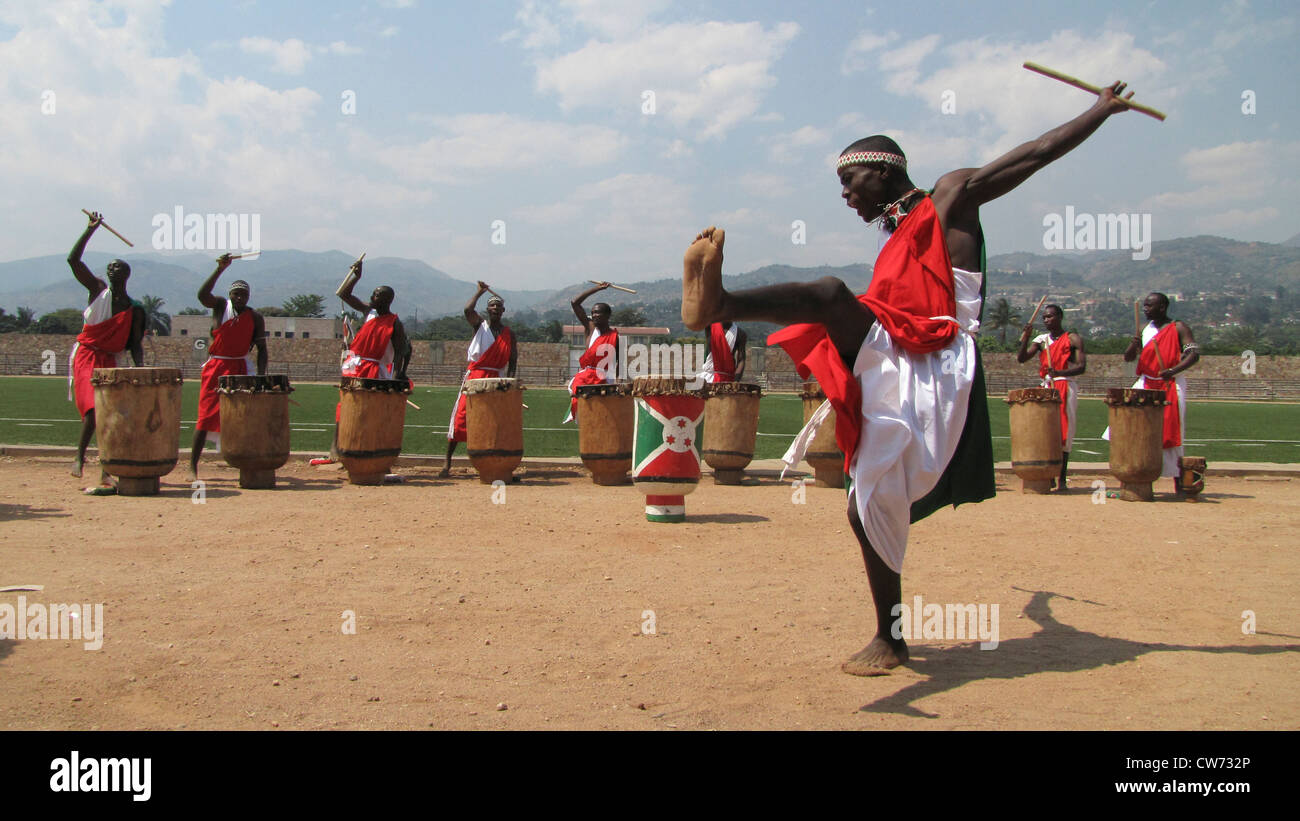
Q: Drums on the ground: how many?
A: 11